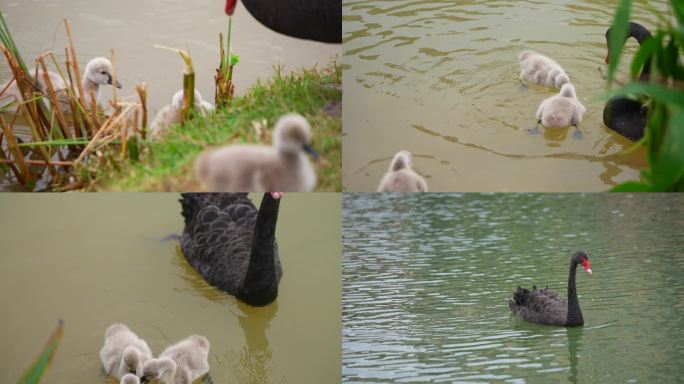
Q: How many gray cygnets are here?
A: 9